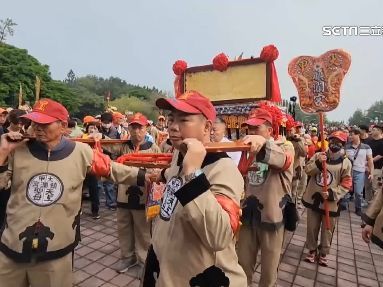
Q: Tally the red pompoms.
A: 3